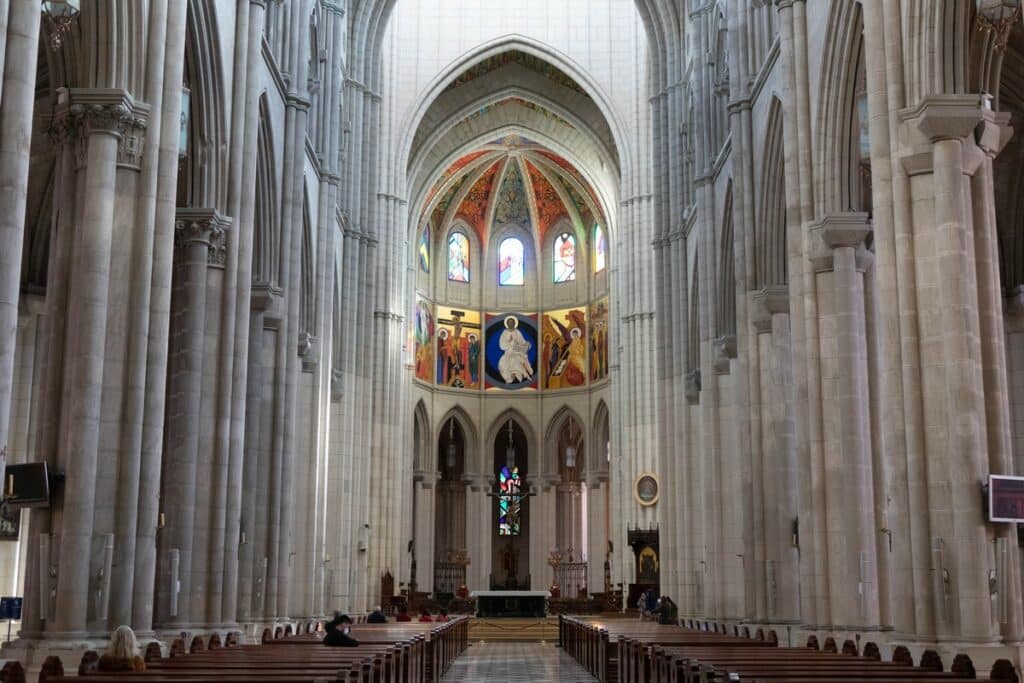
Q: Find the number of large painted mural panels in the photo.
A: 5